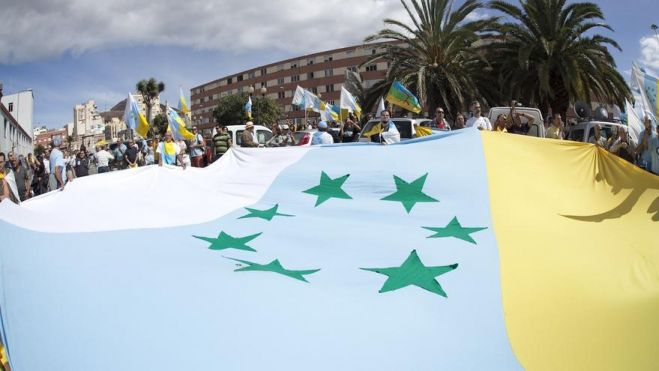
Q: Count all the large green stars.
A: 7